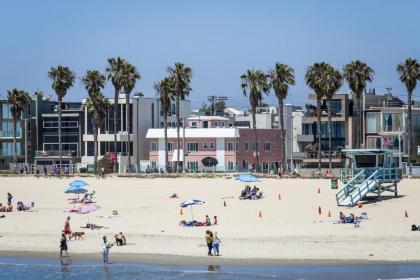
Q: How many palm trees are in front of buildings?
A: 14